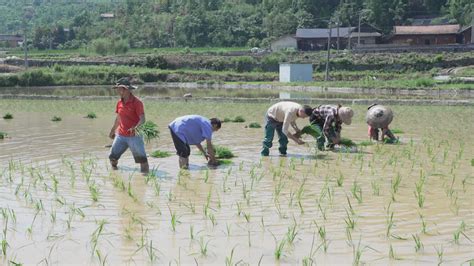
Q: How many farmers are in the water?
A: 5